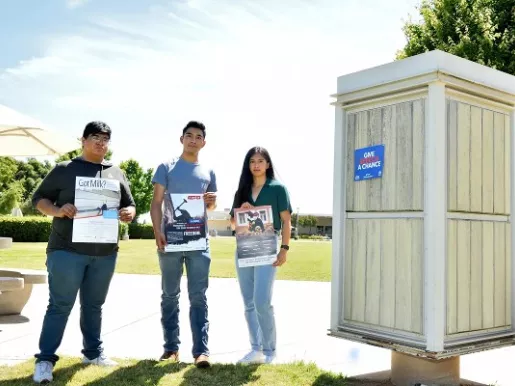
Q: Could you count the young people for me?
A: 3